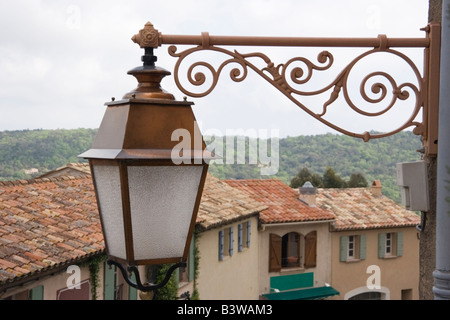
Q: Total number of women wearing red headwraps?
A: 0